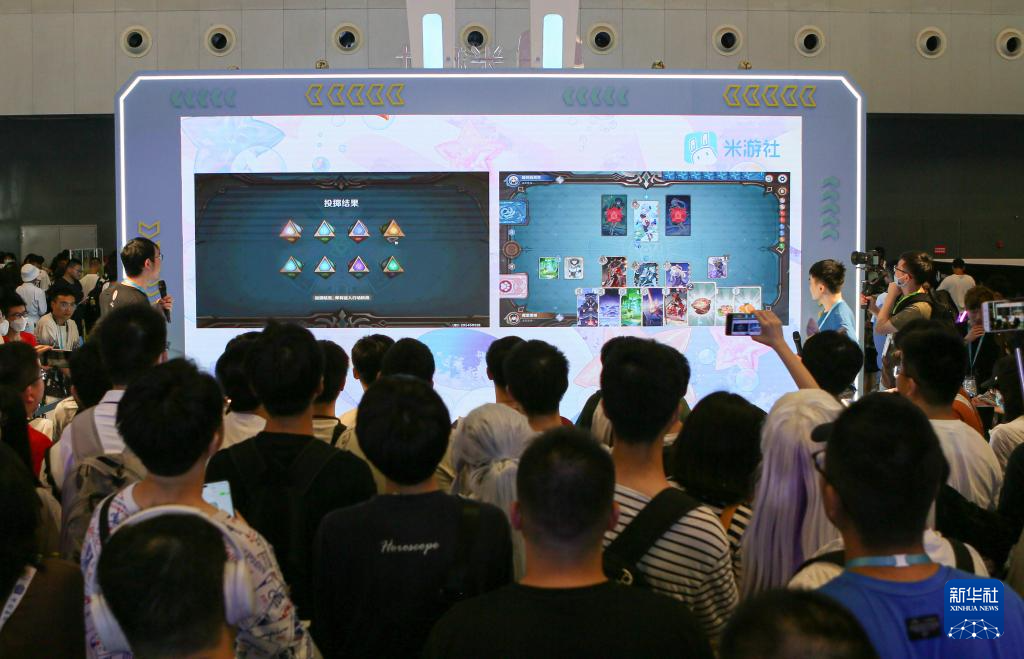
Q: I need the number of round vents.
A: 9